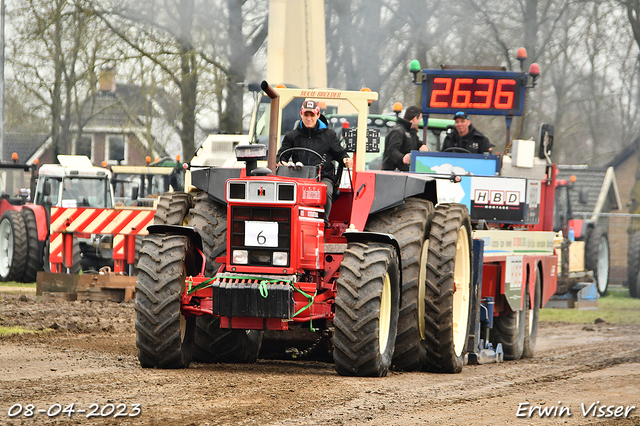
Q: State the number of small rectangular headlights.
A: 2